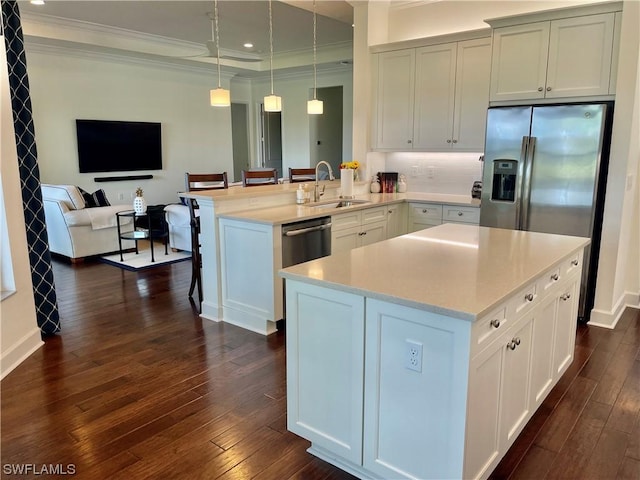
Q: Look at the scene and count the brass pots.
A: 0